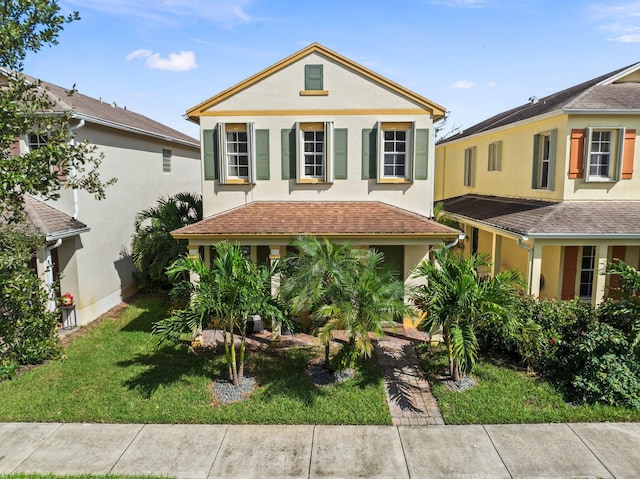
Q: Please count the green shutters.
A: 7